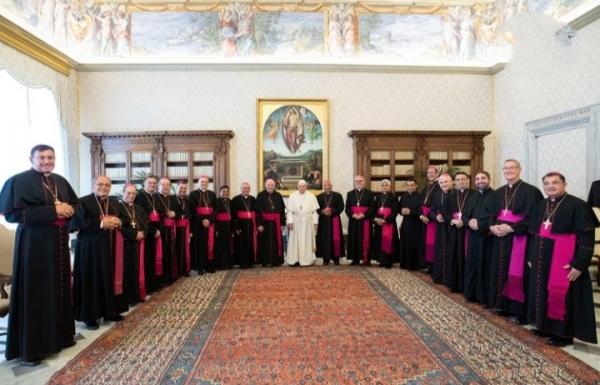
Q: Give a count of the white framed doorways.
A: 1